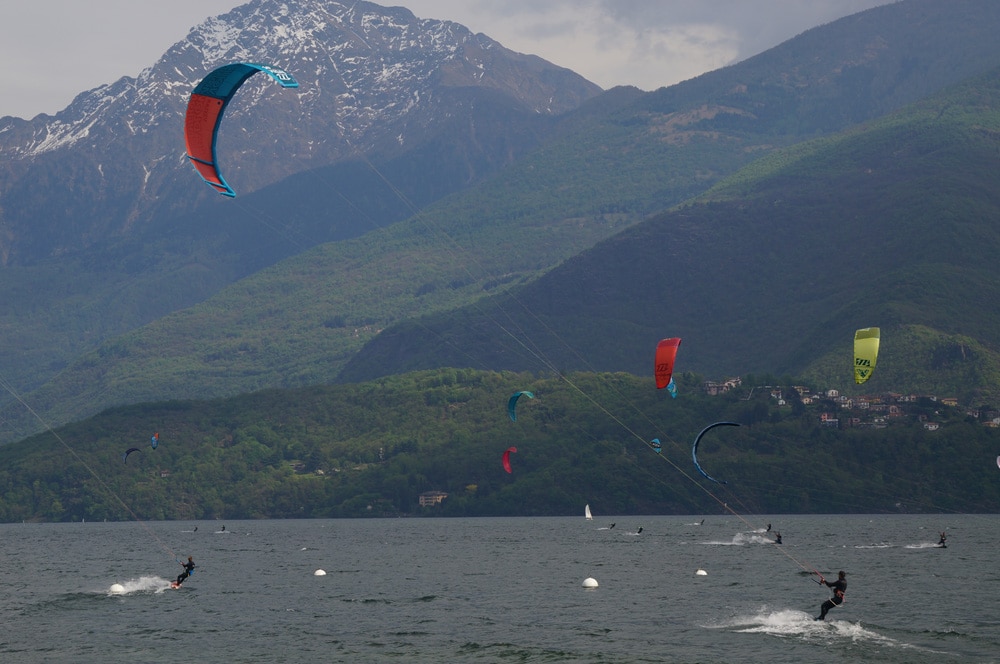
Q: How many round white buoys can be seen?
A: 4